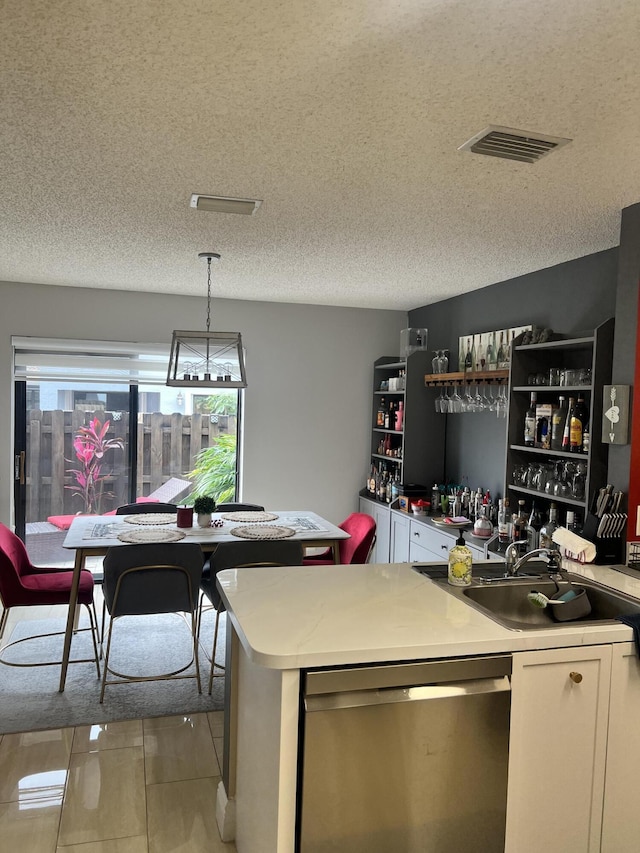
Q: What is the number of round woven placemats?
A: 4